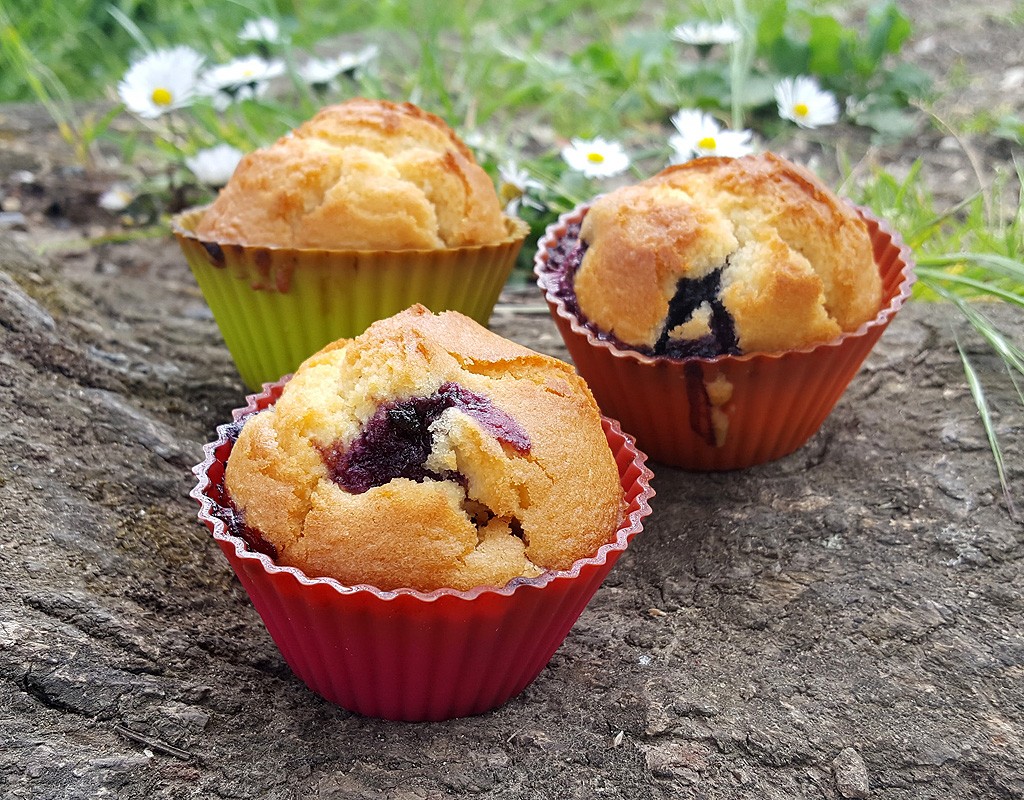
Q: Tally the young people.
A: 0